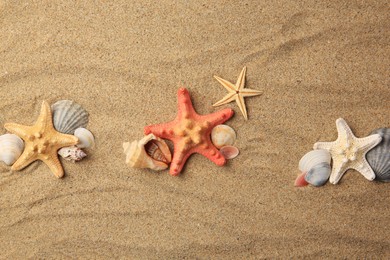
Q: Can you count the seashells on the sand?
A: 11